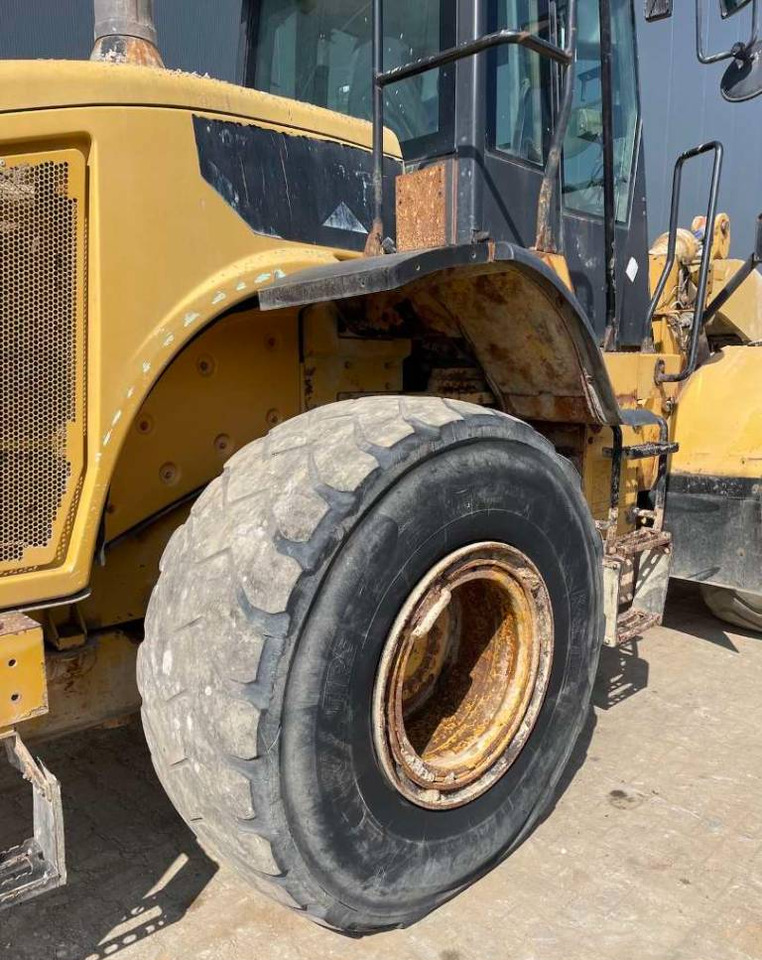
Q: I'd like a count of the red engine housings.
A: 0